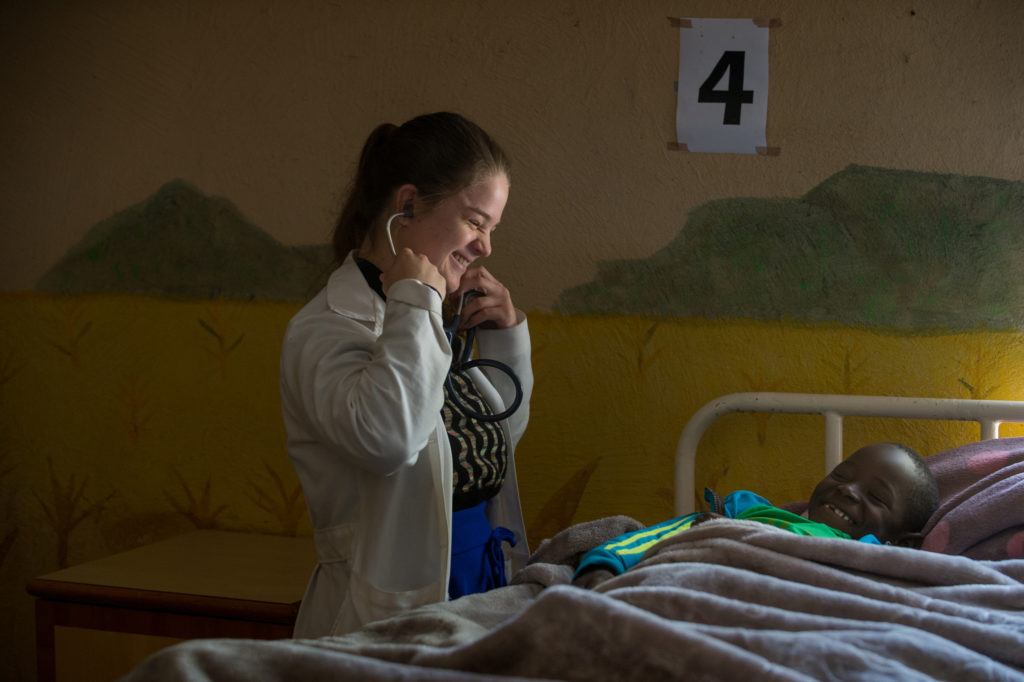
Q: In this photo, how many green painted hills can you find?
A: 2